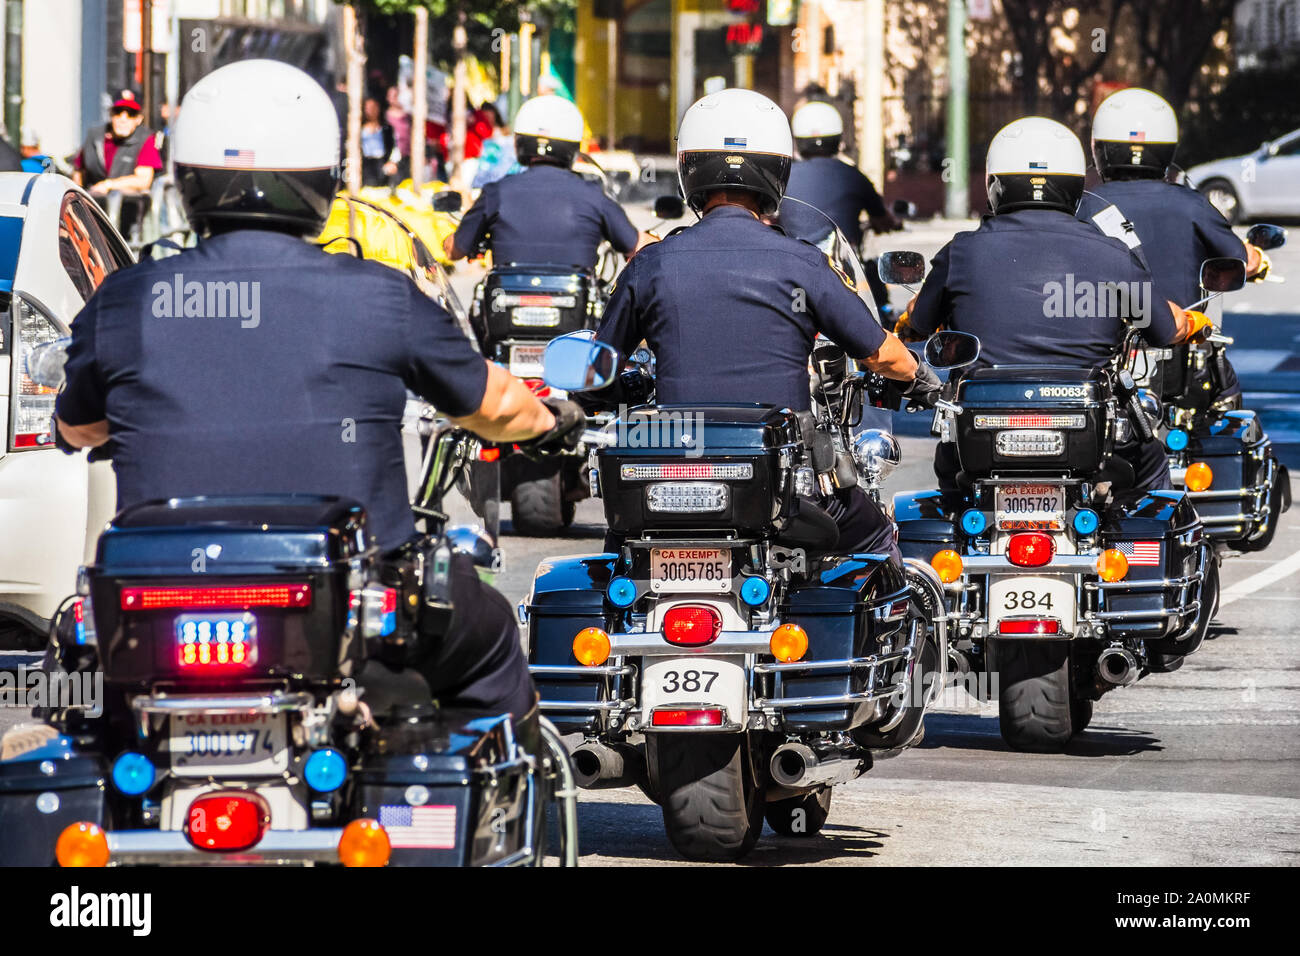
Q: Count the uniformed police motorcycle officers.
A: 6